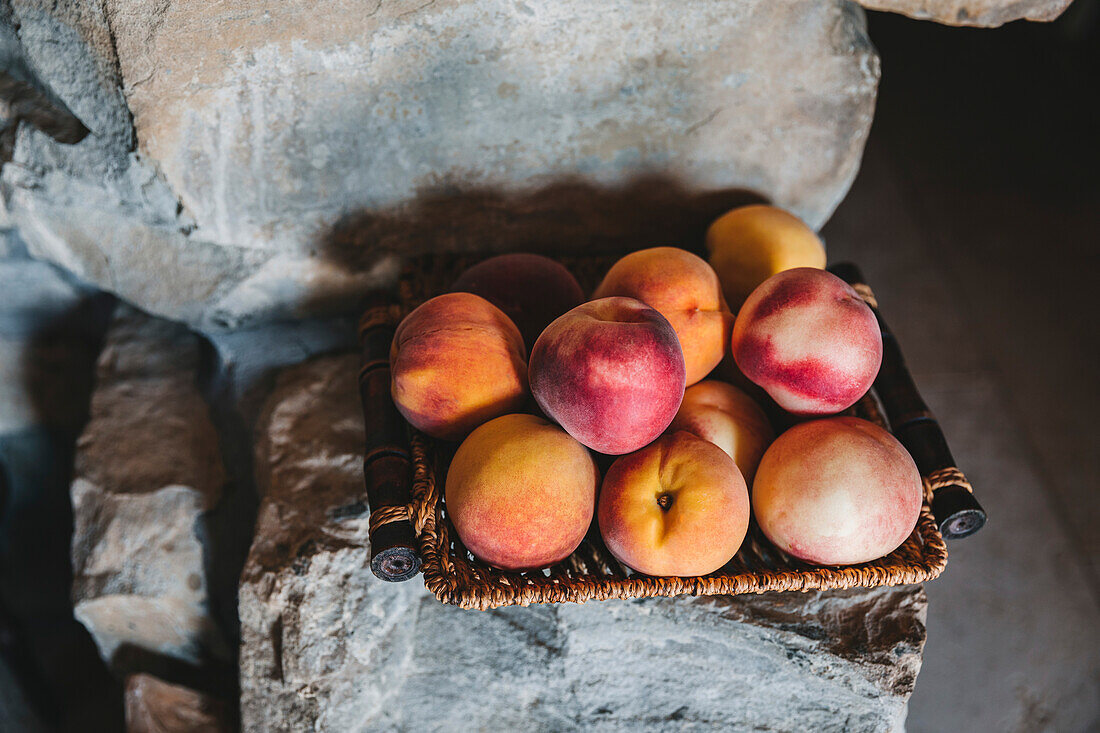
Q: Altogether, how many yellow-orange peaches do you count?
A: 5